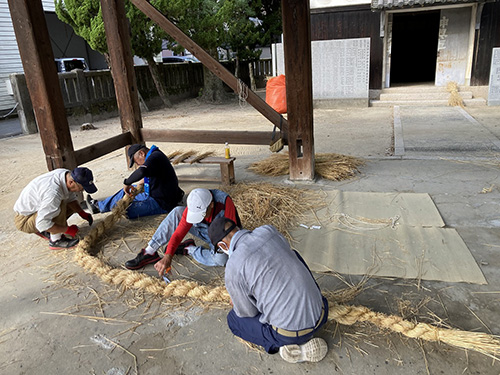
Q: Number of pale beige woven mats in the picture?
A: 2